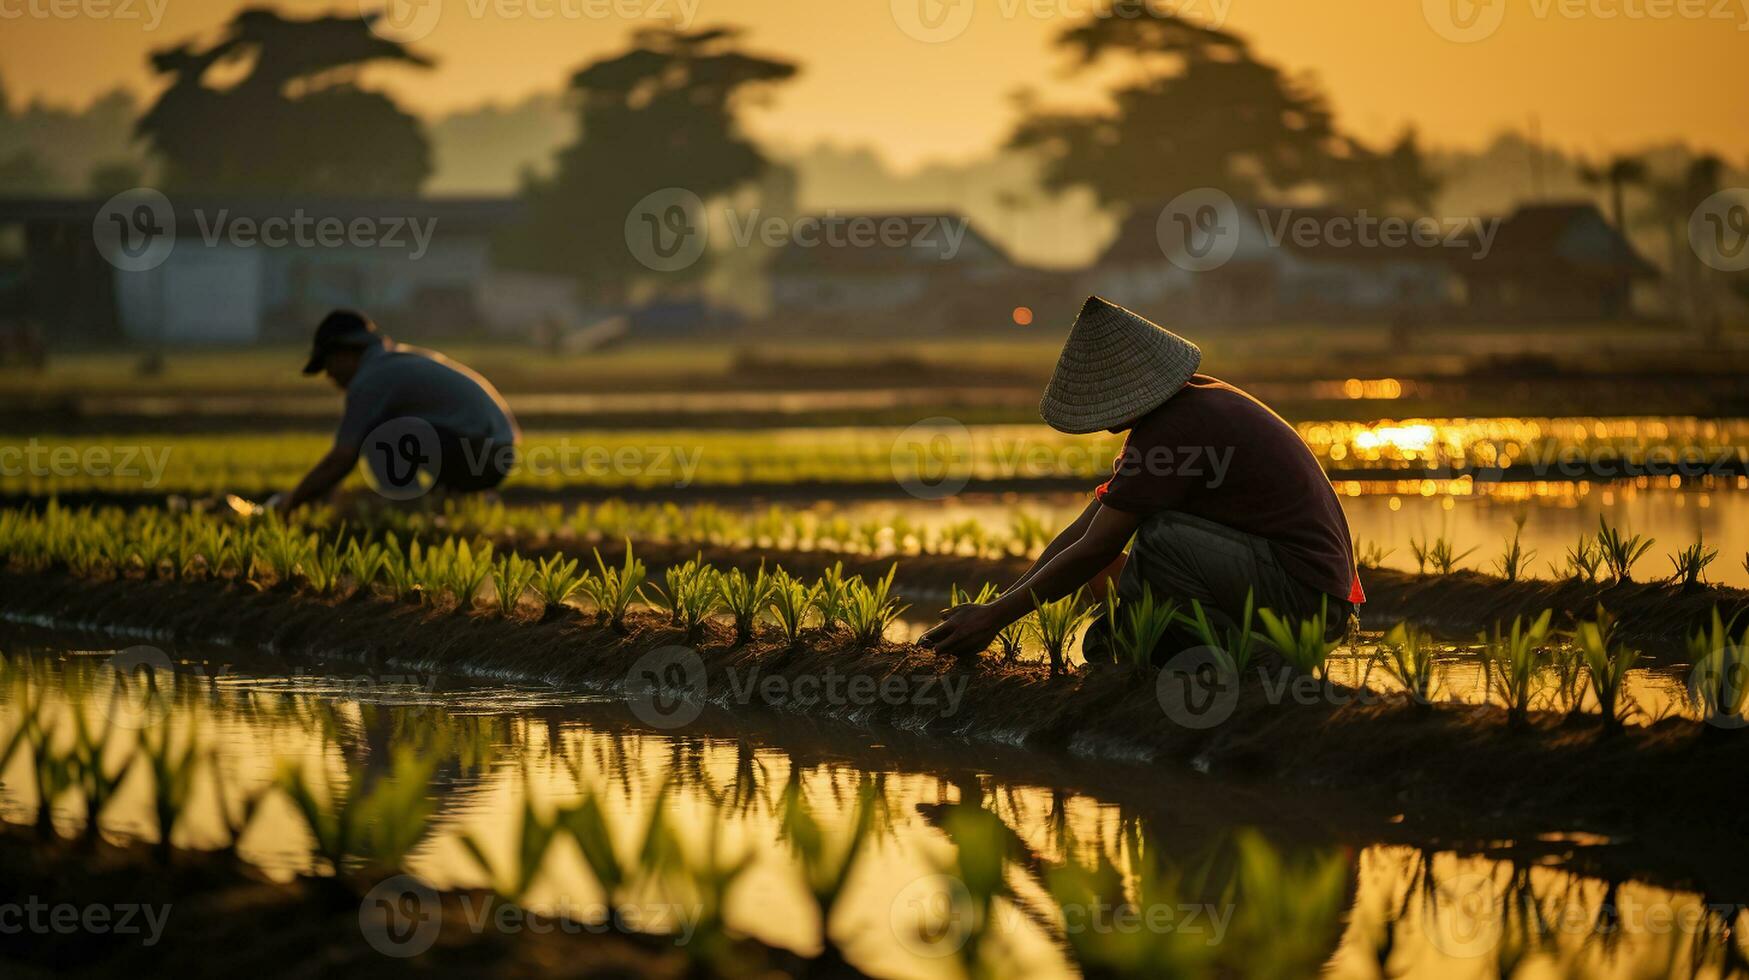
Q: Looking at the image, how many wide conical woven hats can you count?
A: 1